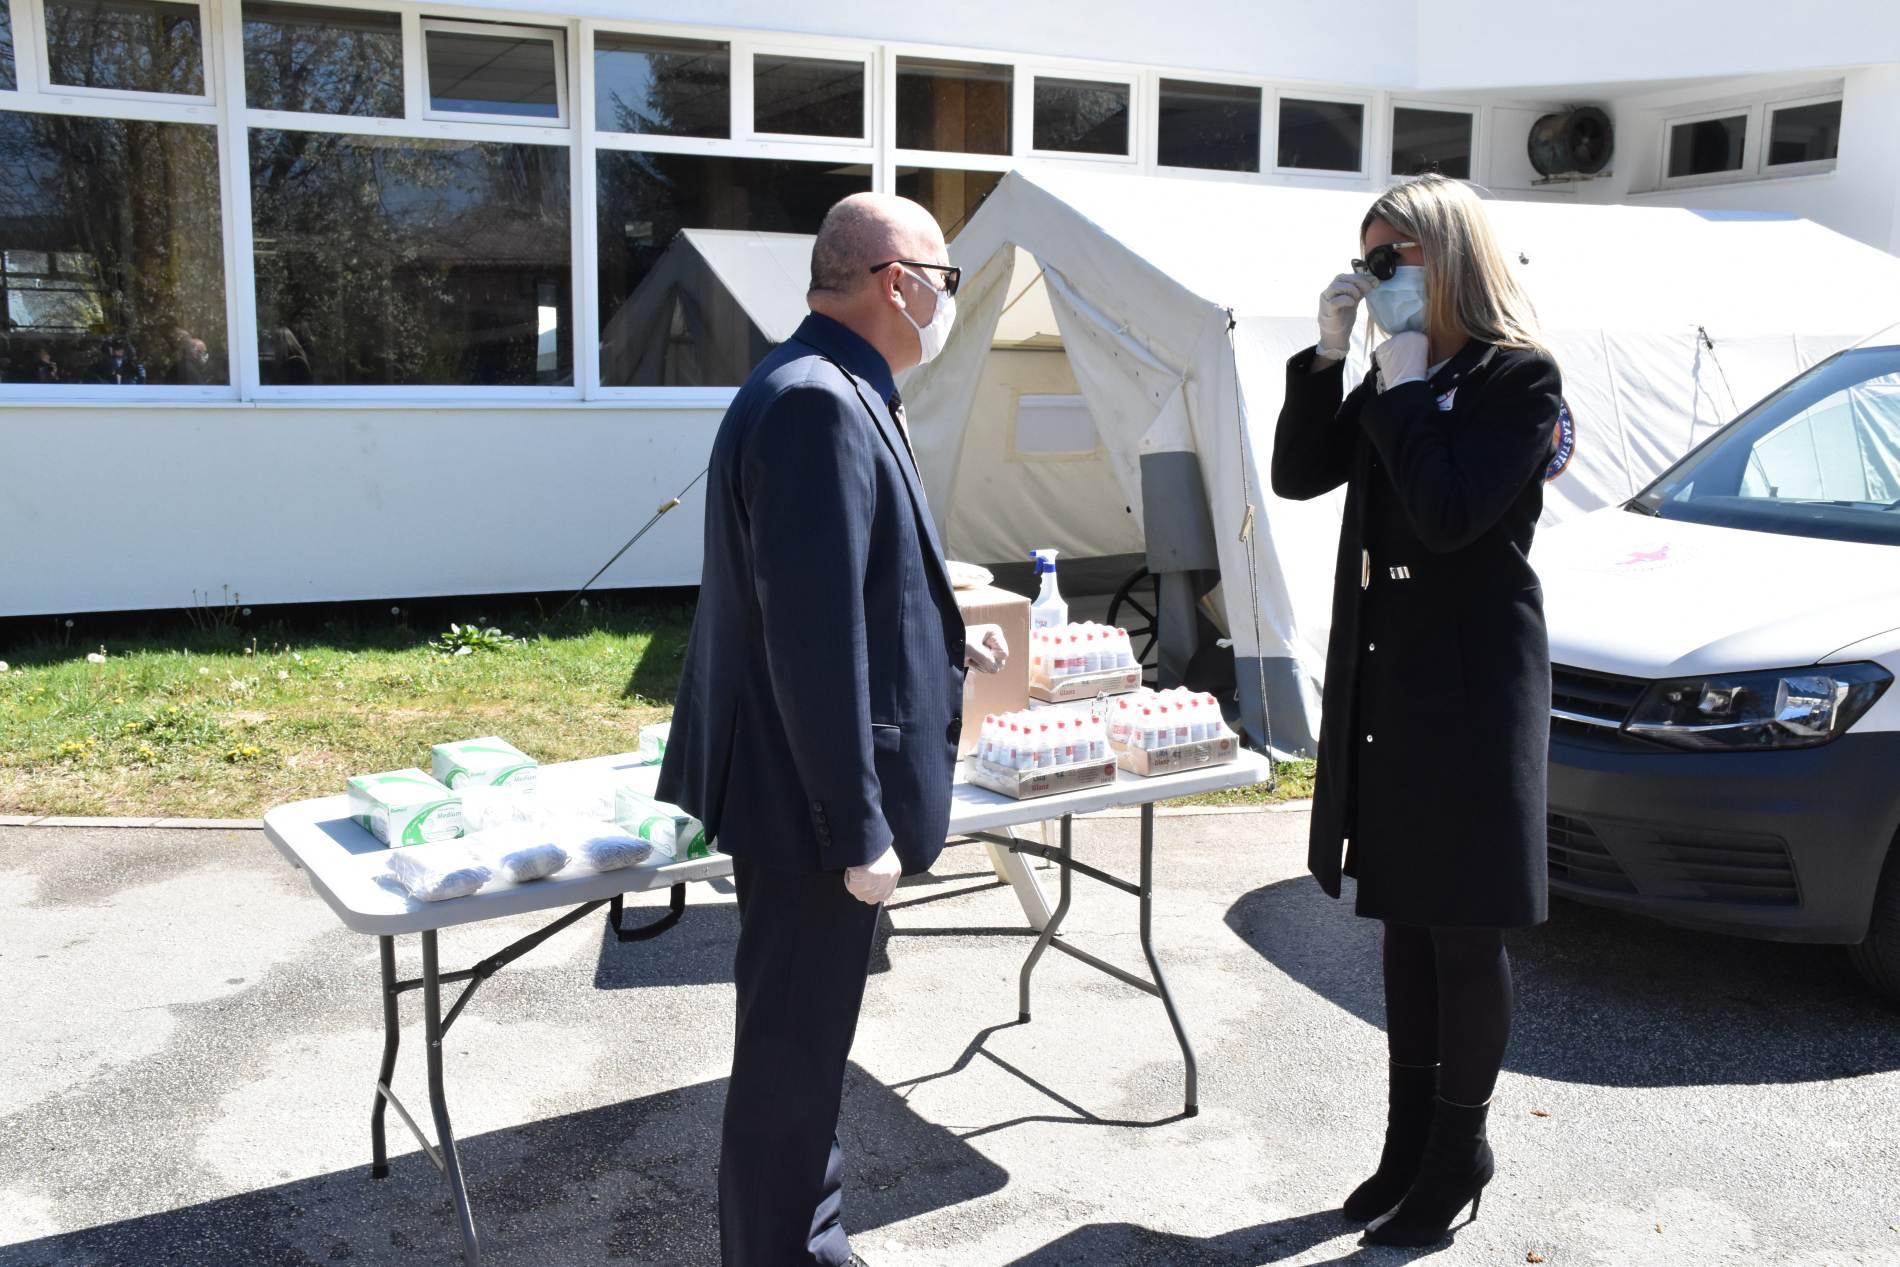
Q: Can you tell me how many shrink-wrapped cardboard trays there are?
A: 3